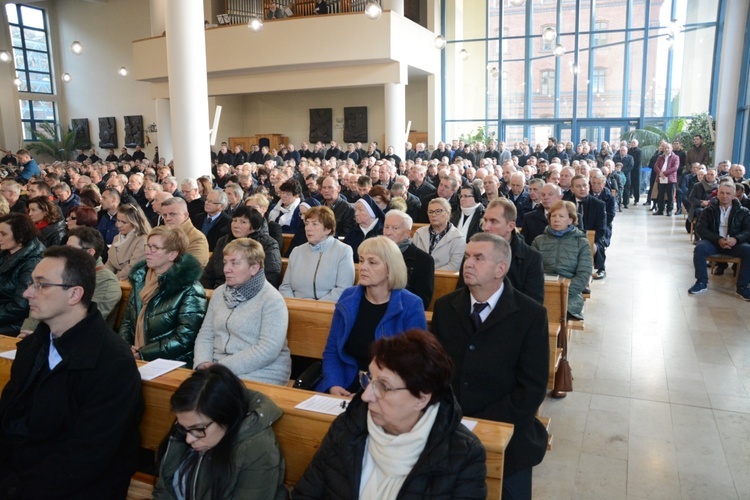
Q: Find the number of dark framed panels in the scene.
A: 5